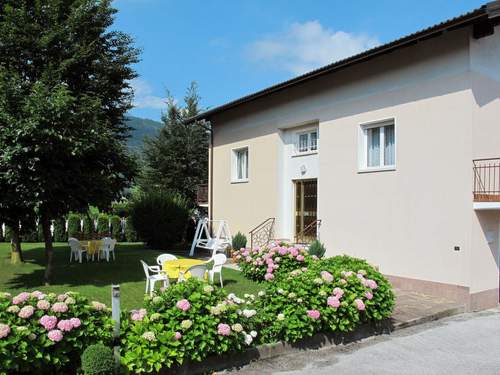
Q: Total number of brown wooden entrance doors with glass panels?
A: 1